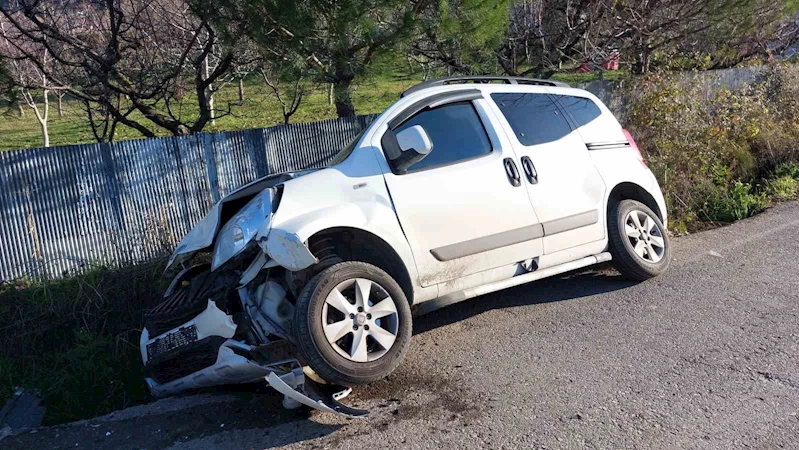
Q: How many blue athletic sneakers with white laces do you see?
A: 0